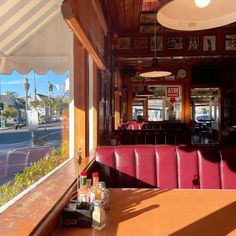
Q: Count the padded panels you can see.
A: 7